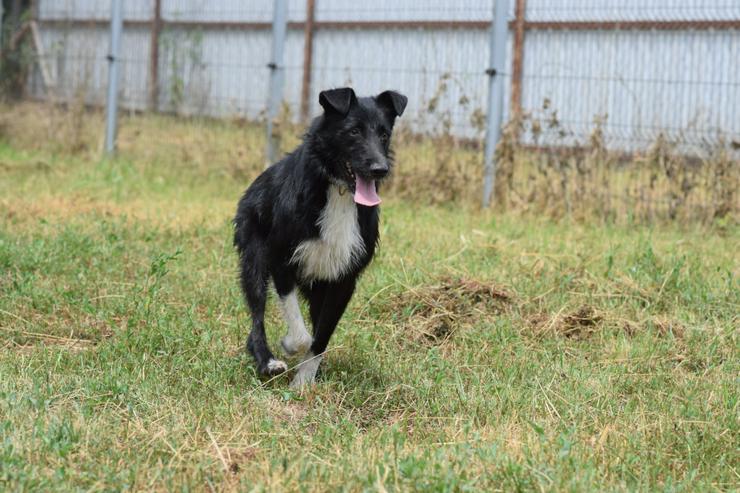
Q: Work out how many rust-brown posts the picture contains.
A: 3